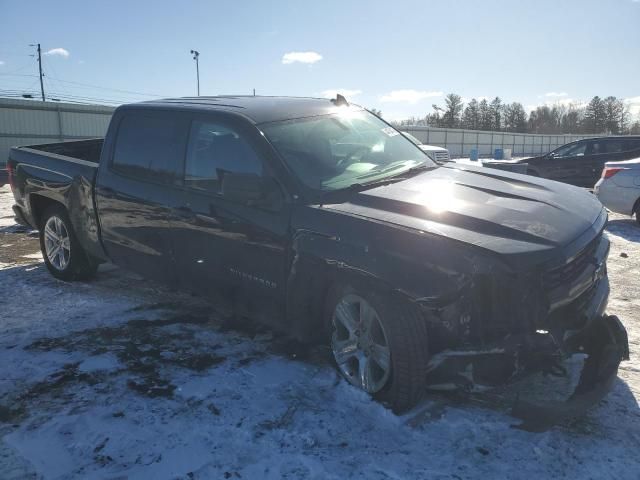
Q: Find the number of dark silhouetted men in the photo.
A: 0